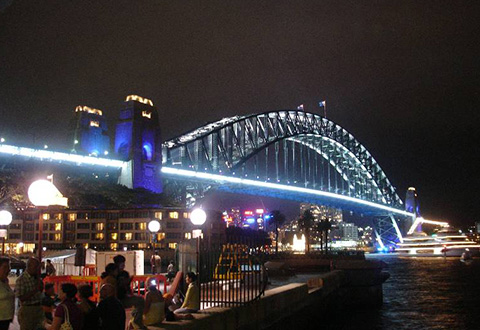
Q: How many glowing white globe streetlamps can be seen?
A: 4